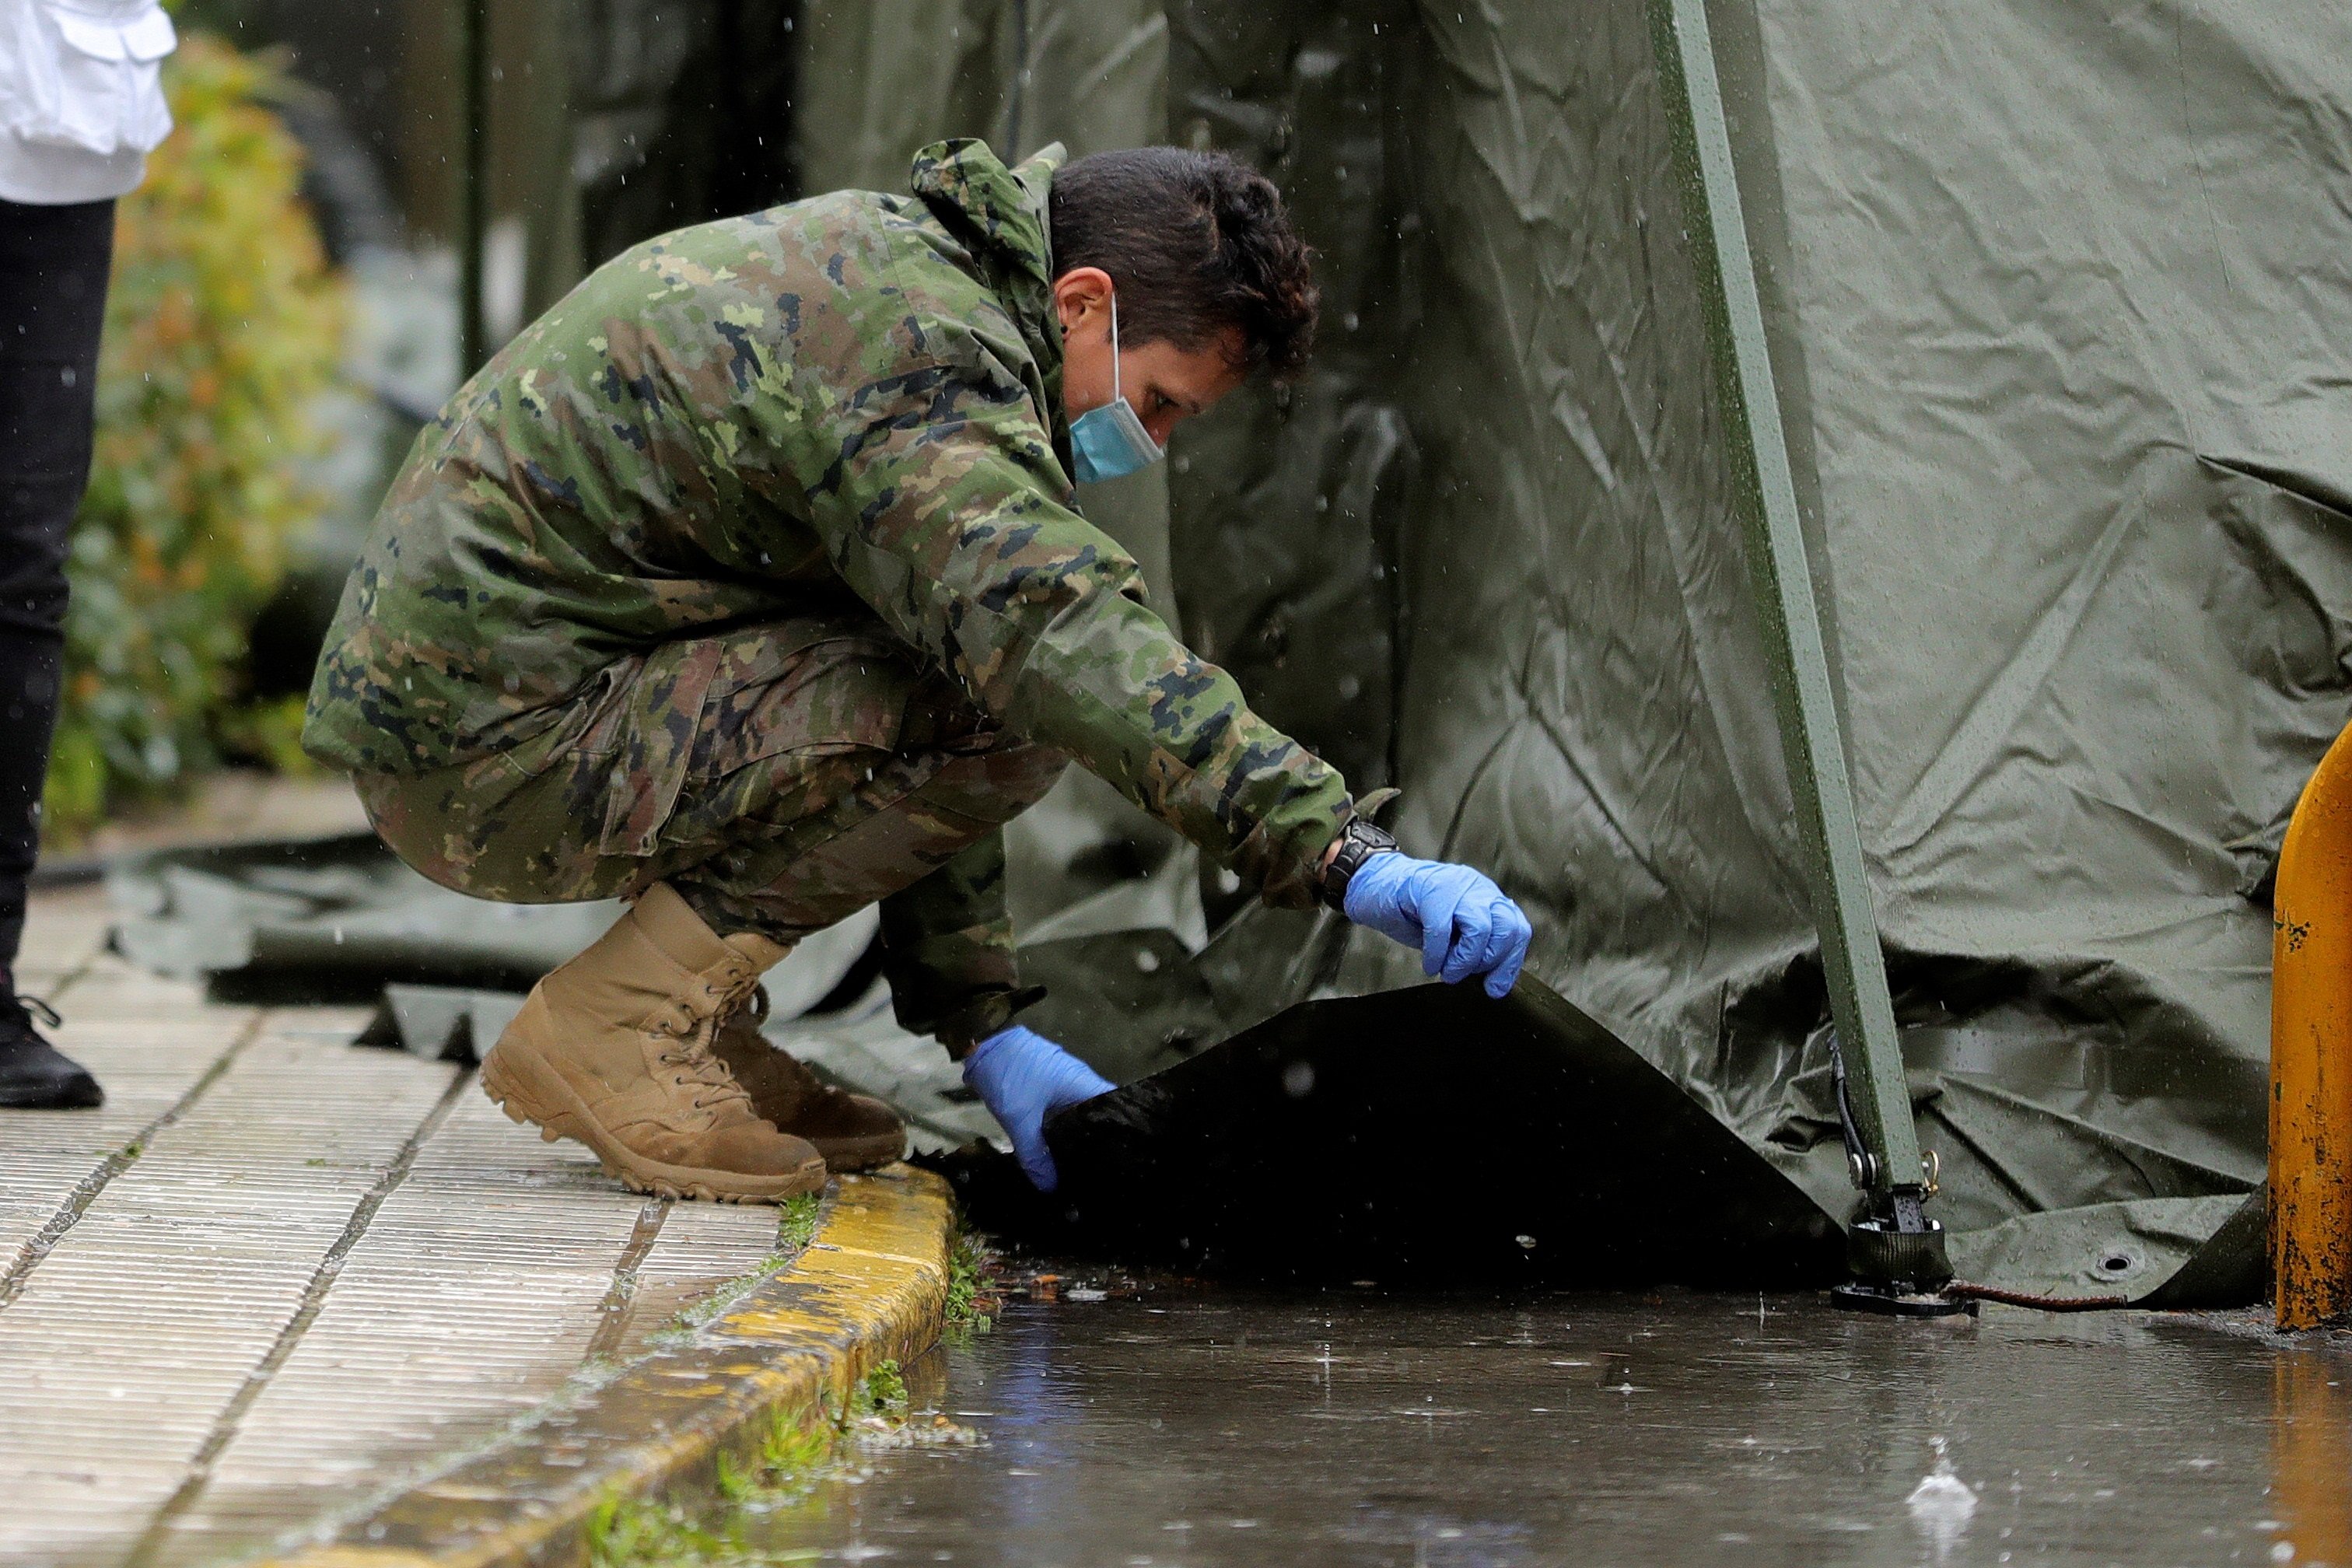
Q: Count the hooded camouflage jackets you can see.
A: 1